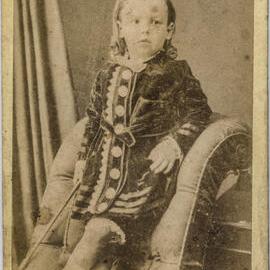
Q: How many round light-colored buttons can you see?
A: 8